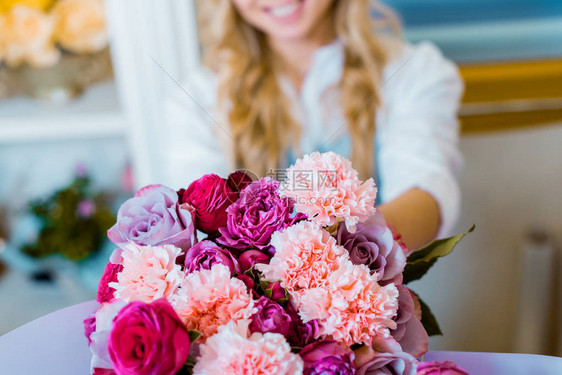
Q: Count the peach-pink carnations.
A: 6